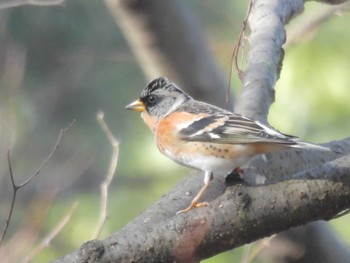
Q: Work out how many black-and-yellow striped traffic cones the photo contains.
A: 0